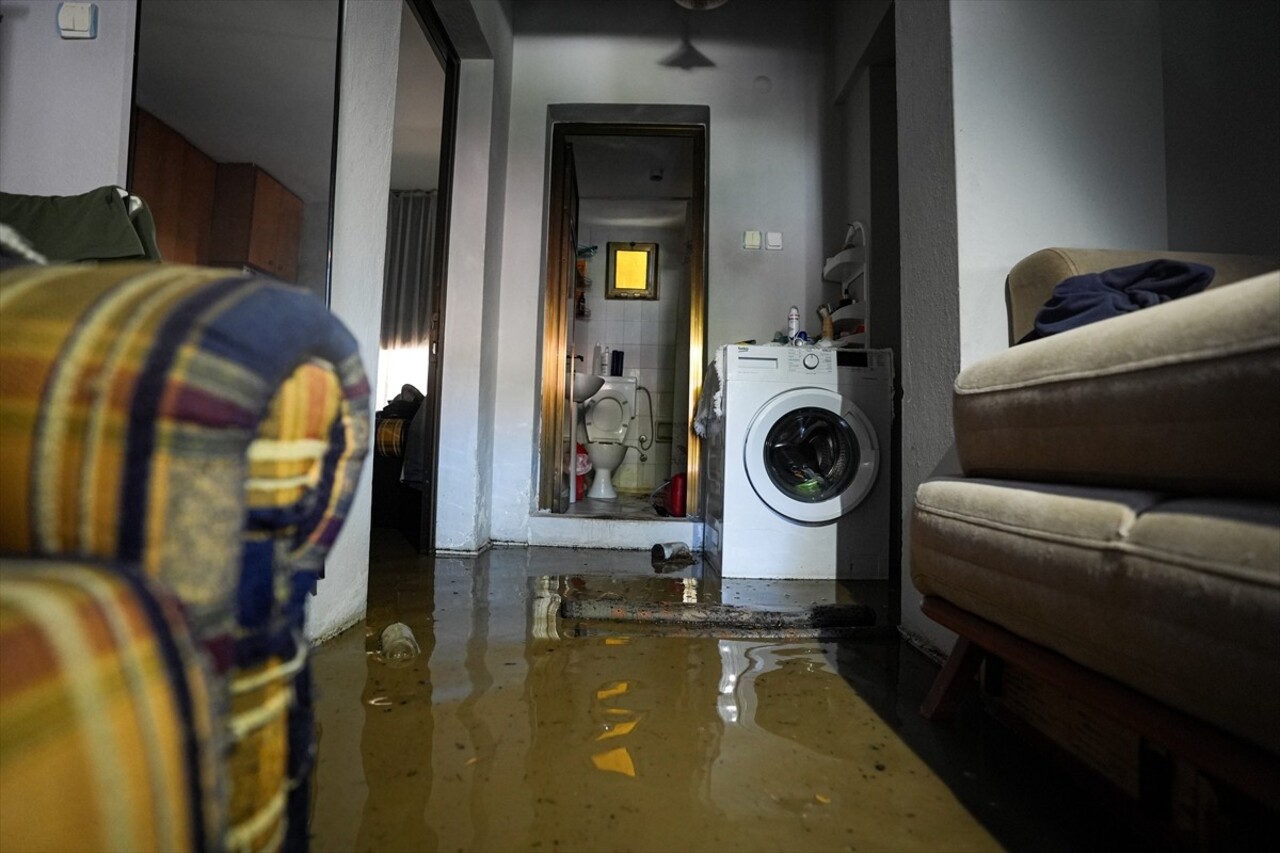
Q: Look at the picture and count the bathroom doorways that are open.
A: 1